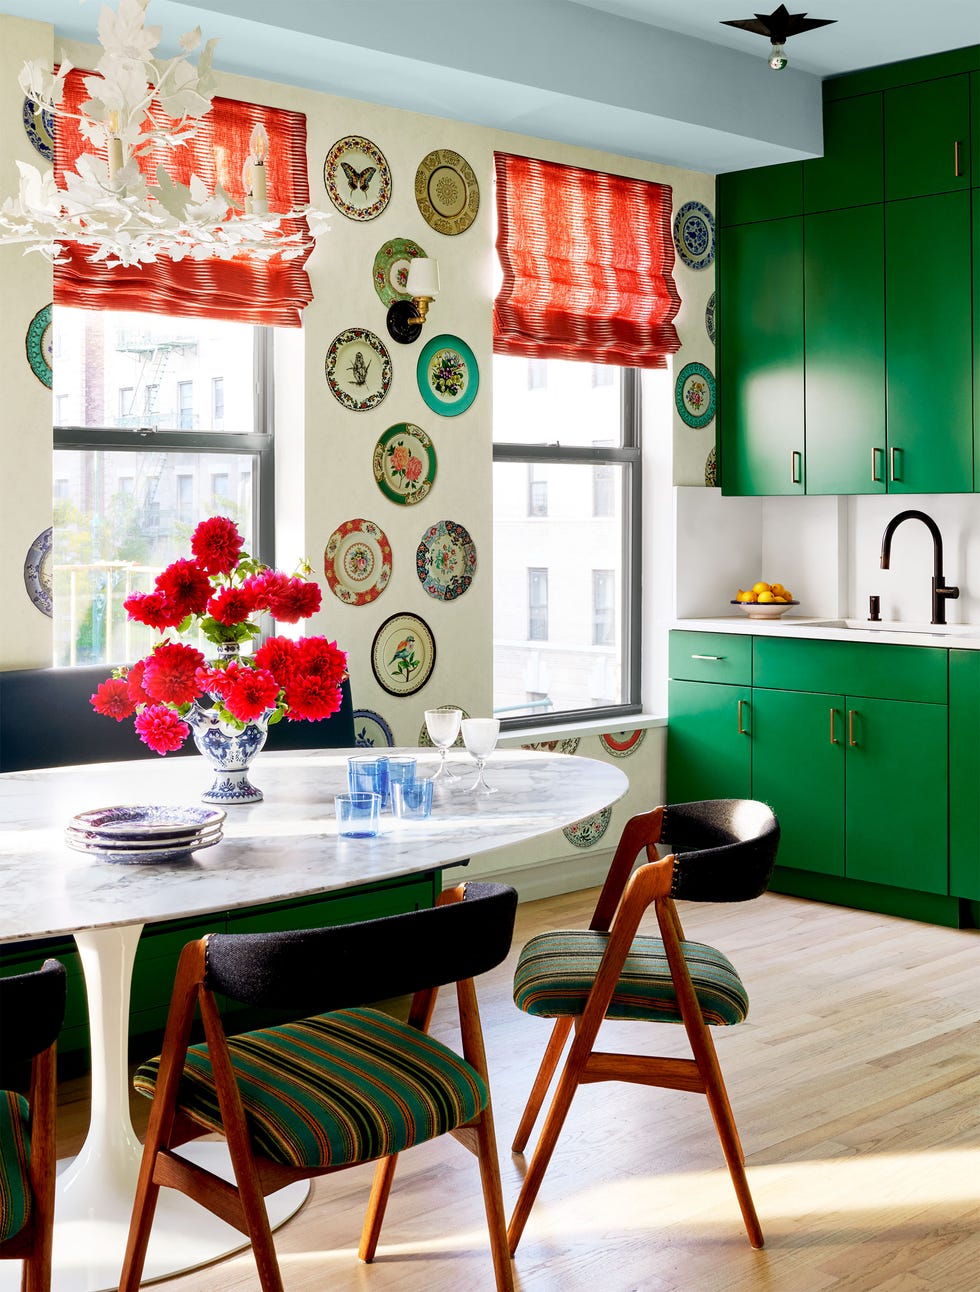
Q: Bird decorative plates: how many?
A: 1